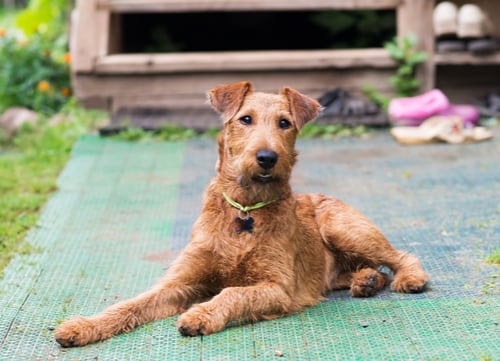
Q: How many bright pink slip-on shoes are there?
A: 2